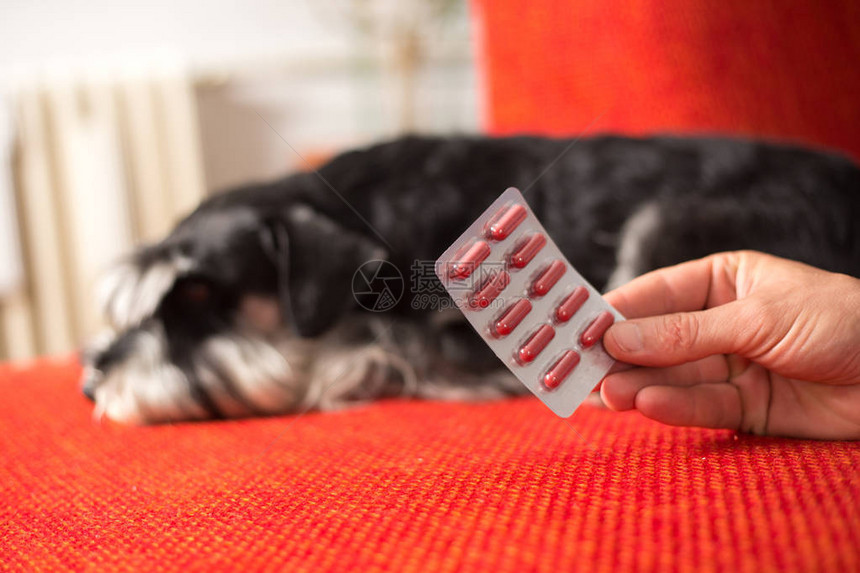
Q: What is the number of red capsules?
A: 10